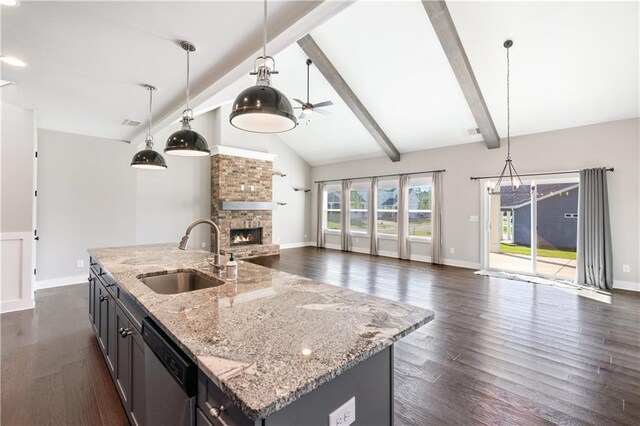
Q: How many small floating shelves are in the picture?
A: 3